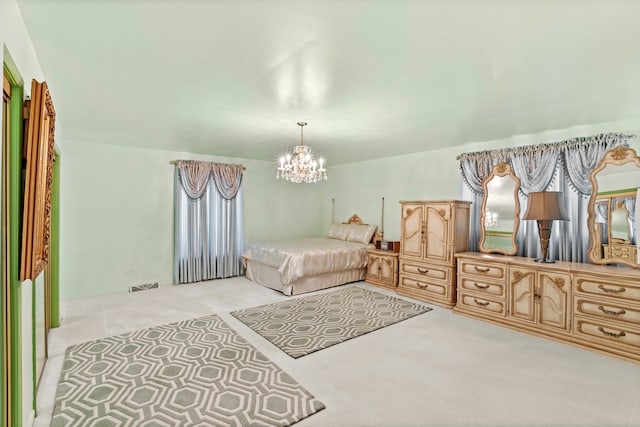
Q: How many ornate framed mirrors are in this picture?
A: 2